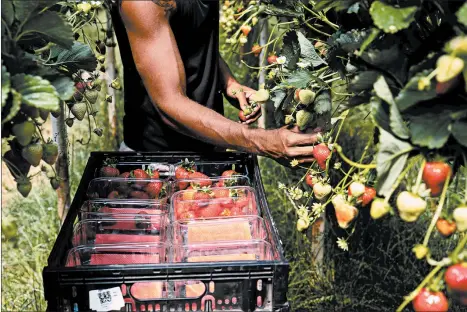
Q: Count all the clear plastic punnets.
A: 10